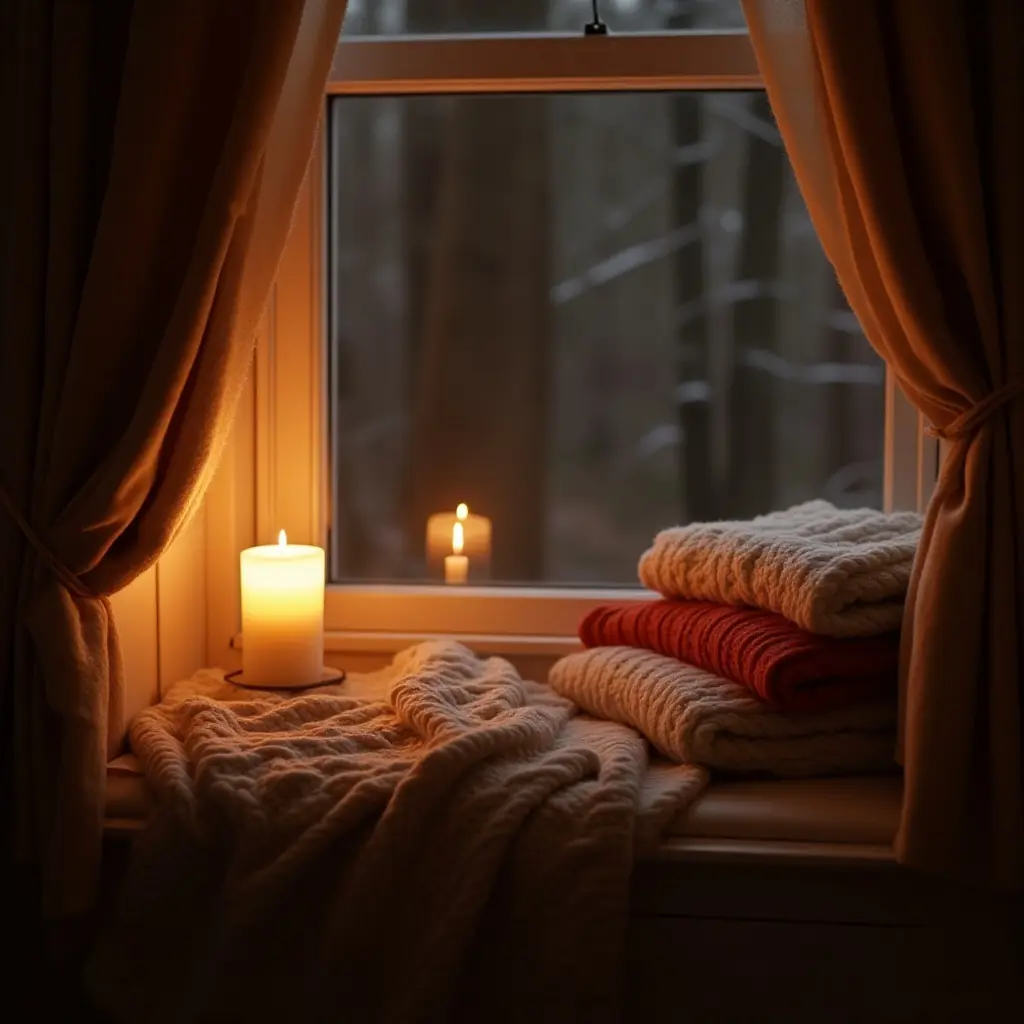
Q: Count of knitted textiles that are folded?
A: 3